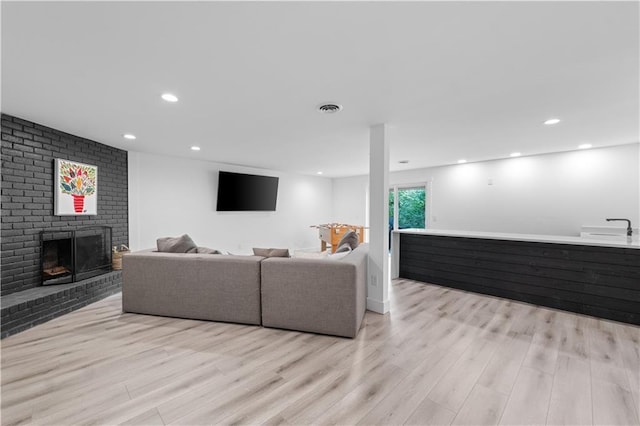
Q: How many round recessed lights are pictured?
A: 8